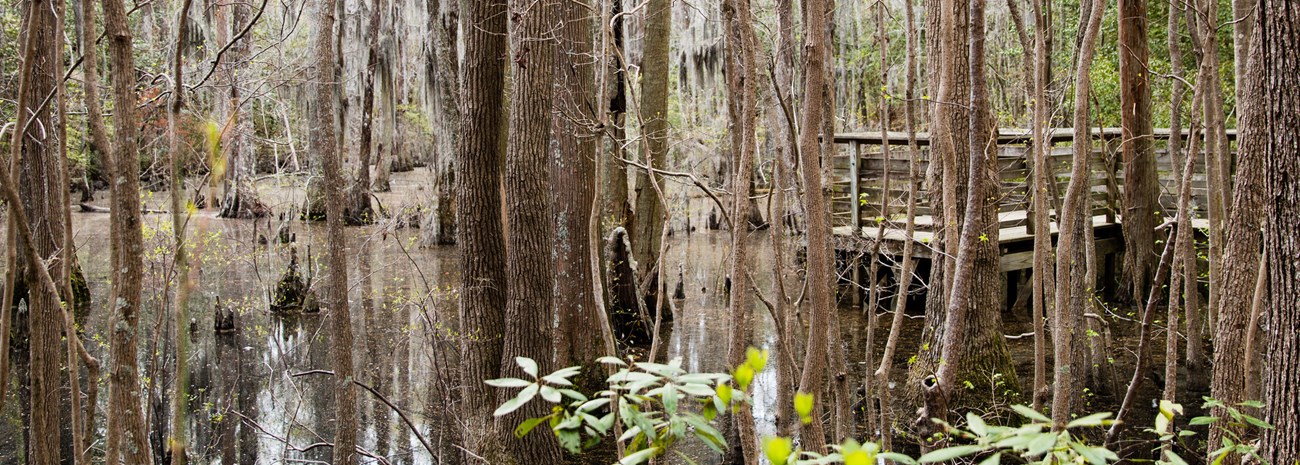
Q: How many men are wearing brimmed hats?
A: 0